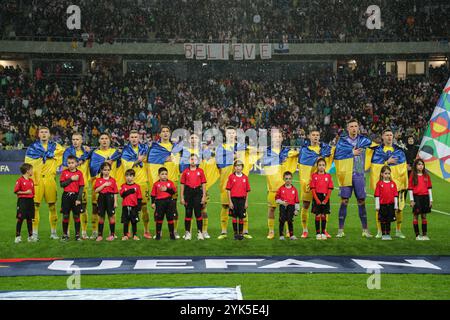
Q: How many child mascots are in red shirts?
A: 11